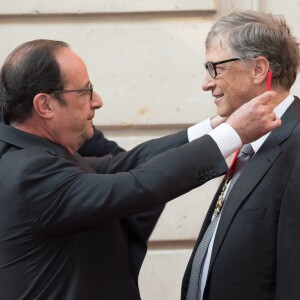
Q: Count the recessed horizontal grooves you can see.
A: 3